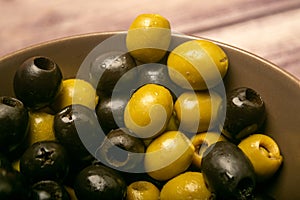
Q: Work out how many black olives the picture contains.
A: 13